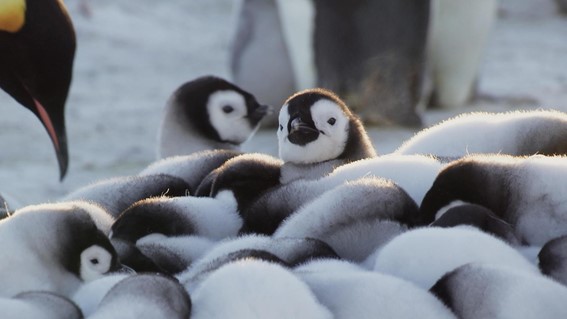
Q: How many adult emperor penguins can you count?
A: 4